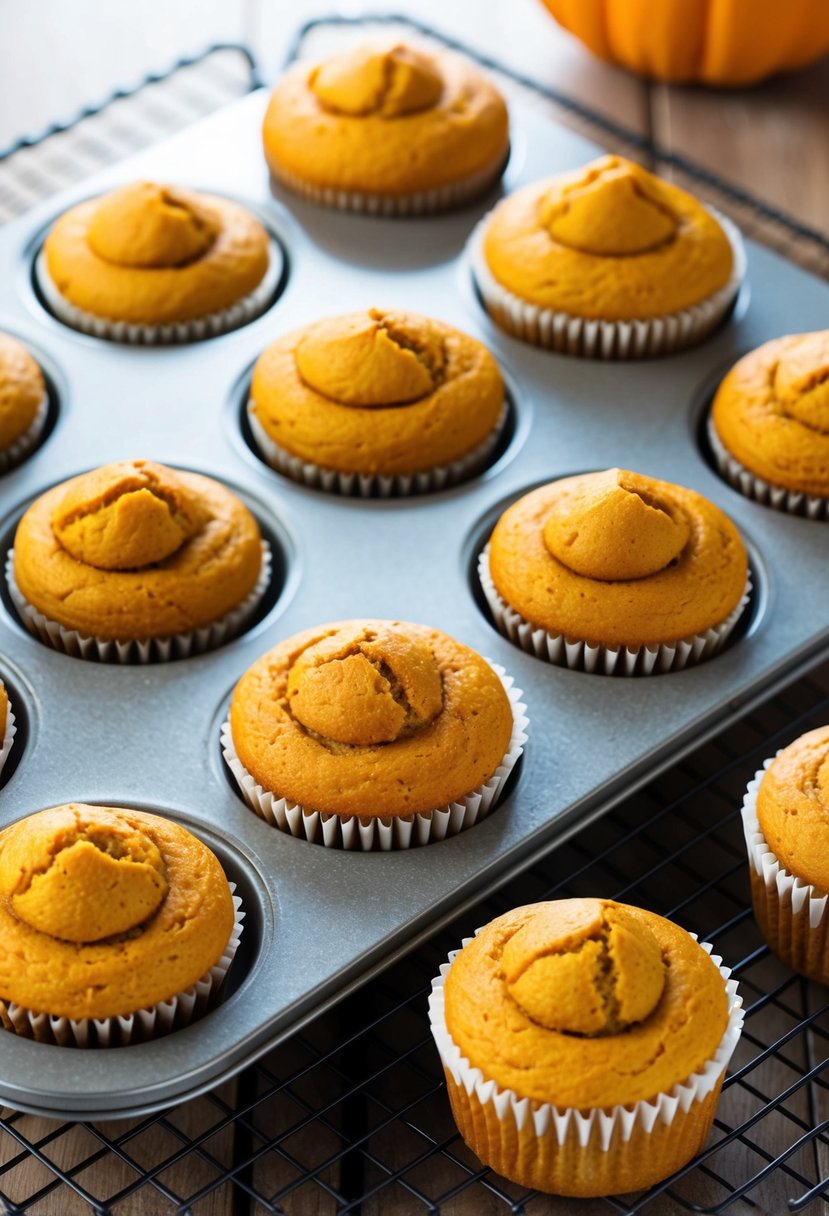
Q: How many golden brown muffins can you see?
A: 13